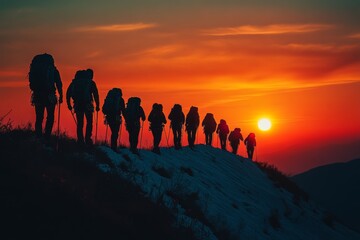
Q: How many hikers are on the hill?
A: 11